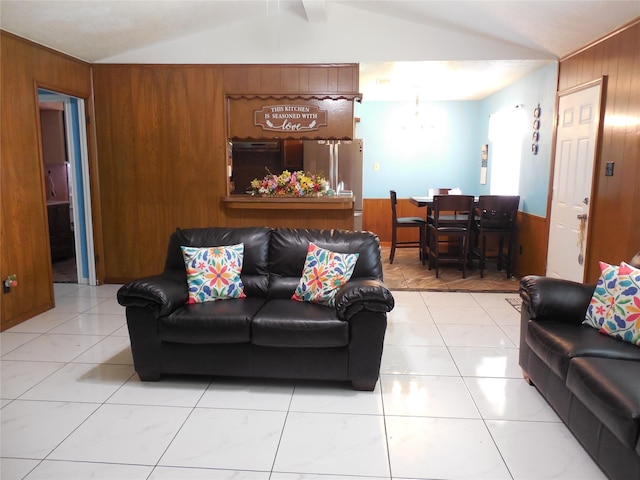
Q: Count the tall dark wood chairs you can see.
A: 3